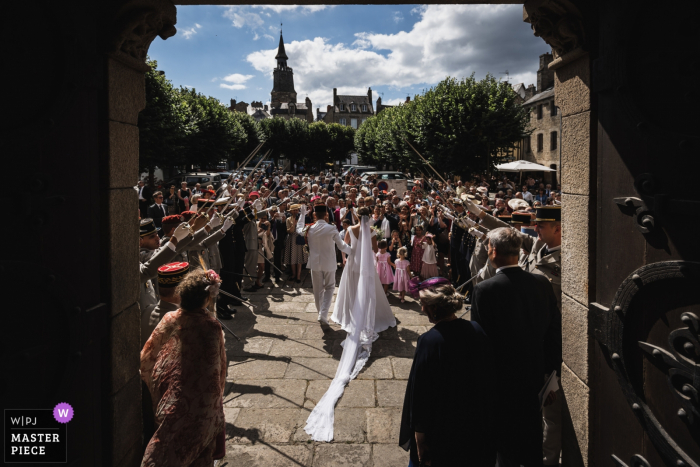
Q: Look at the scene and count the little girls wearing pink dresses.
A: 2